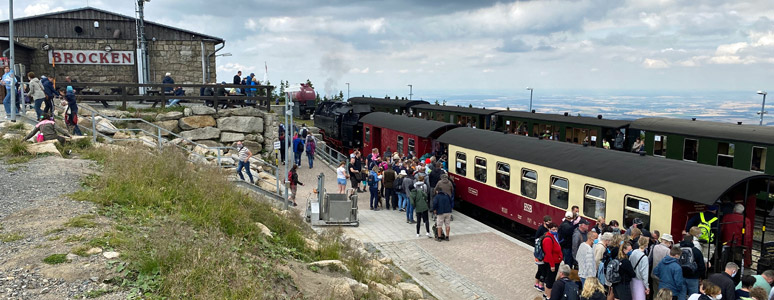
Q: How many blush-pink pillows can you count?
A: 0